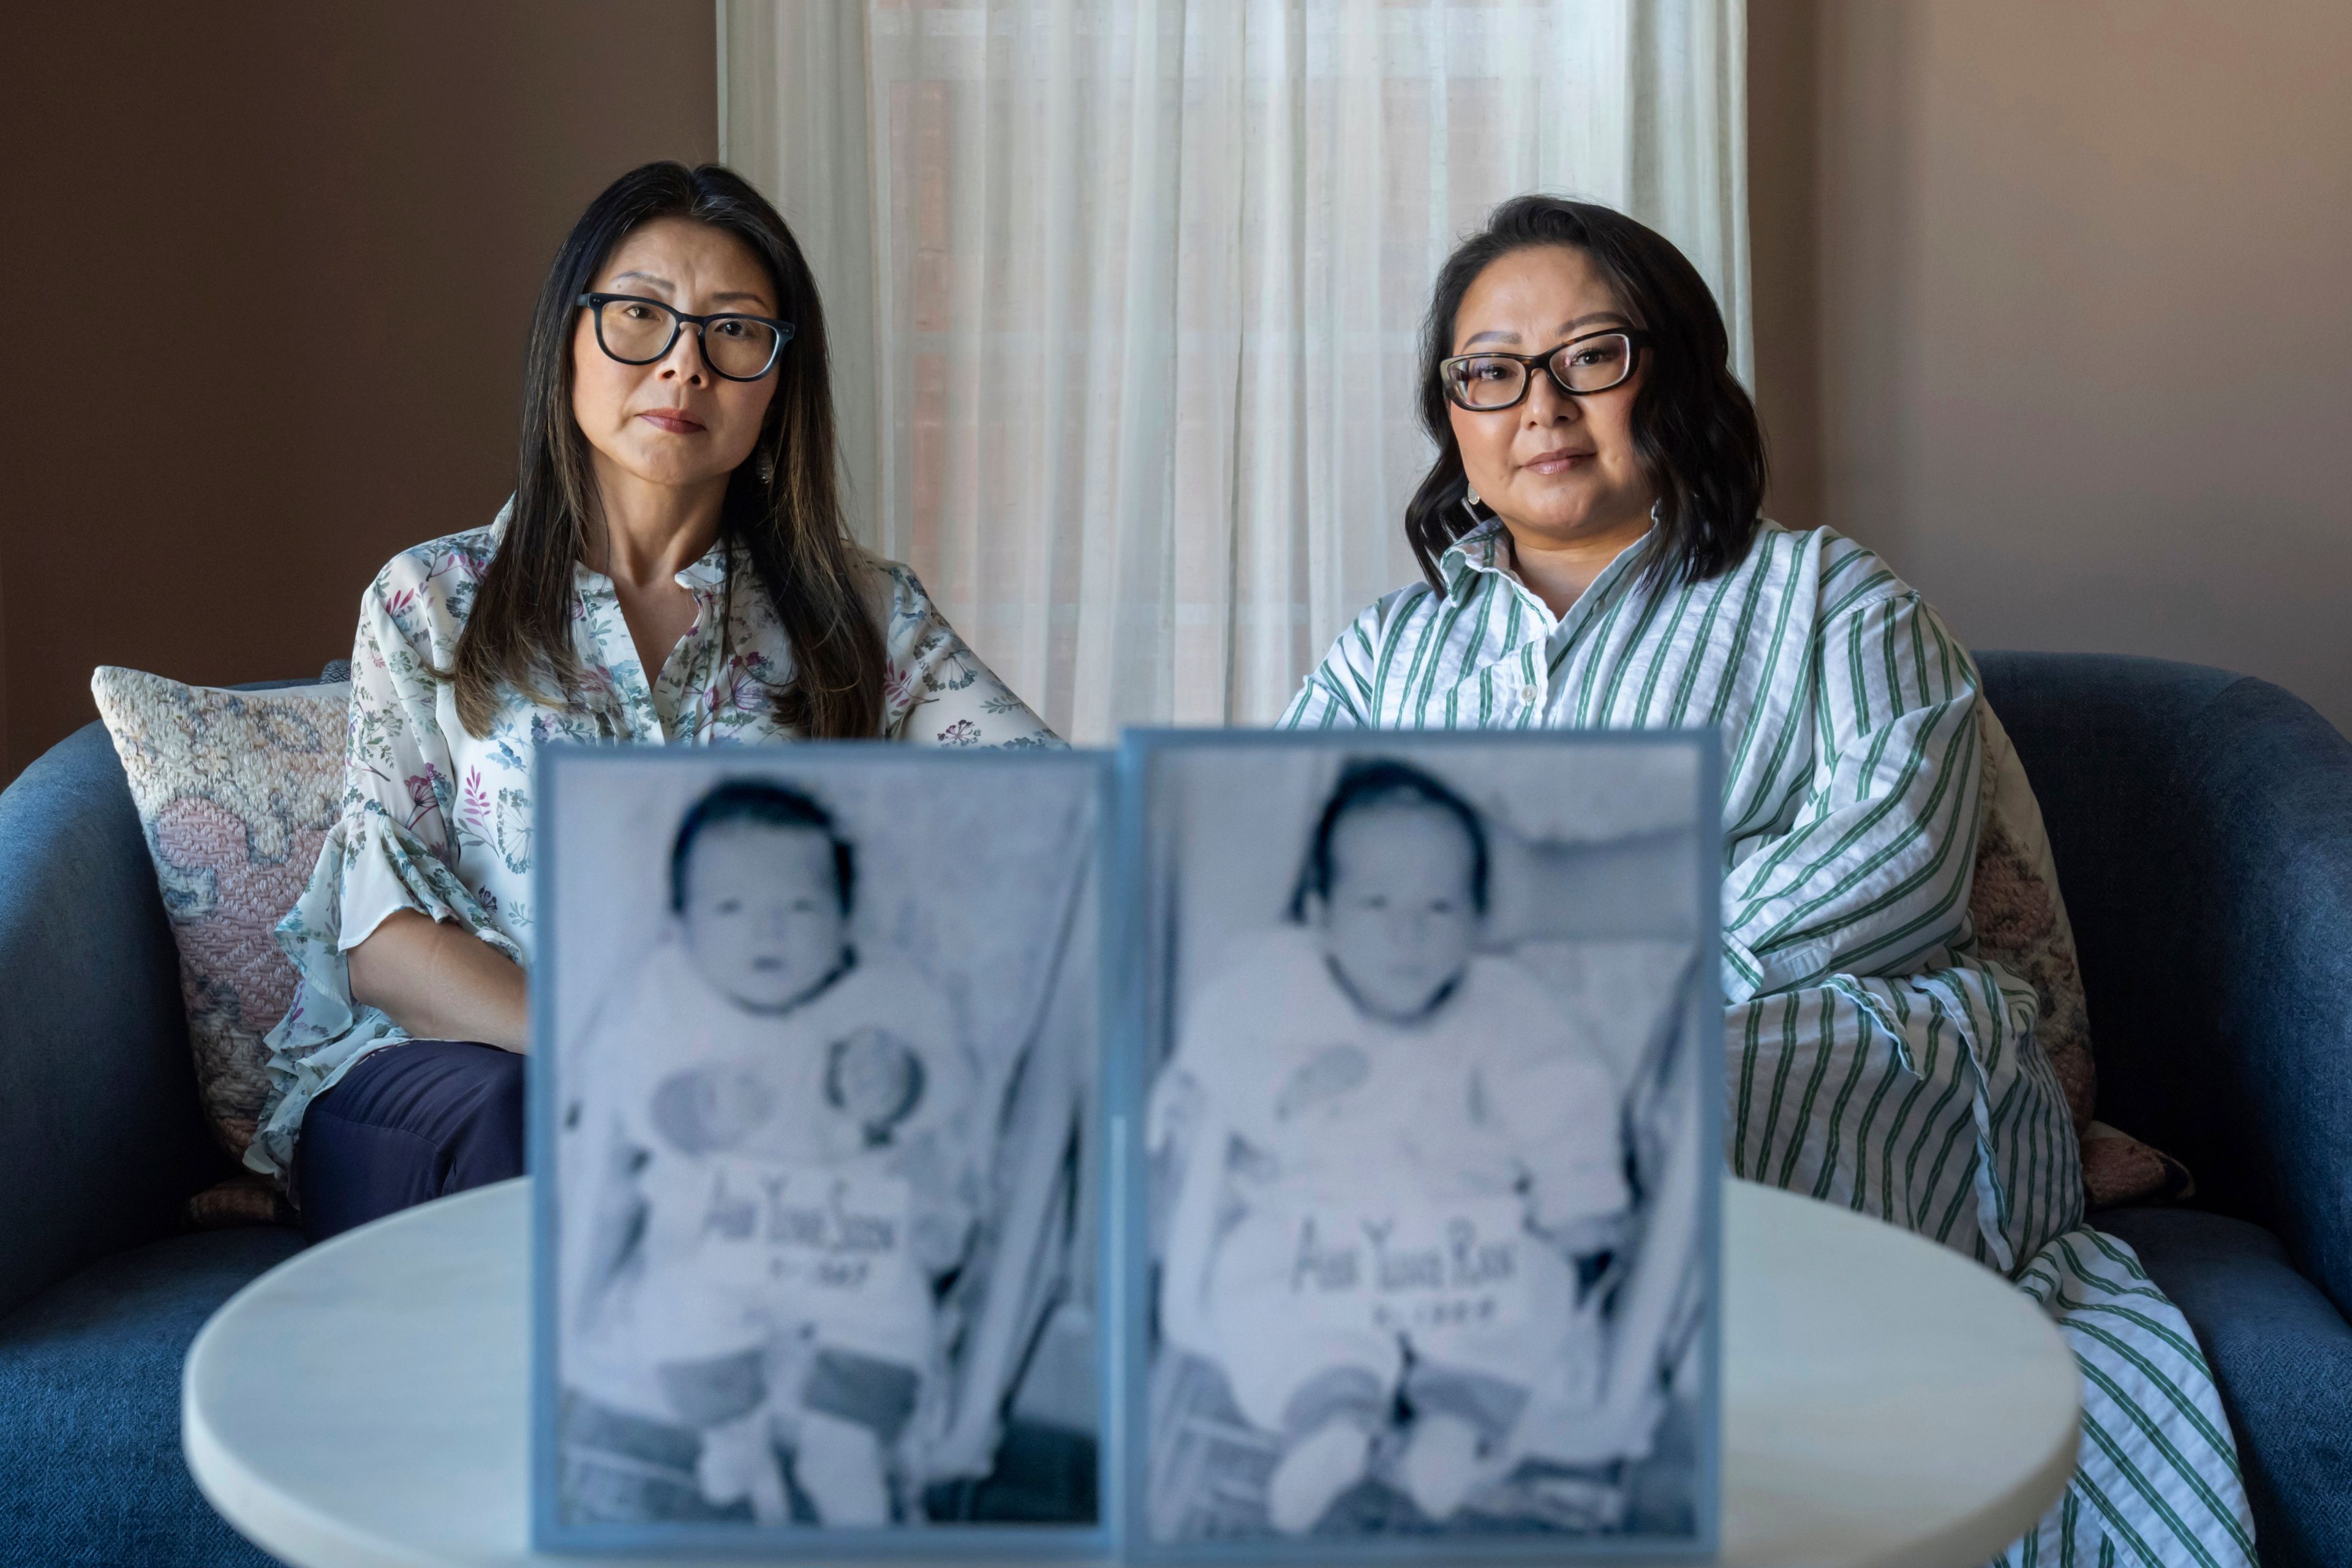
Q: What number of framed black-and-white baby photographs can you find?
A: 2